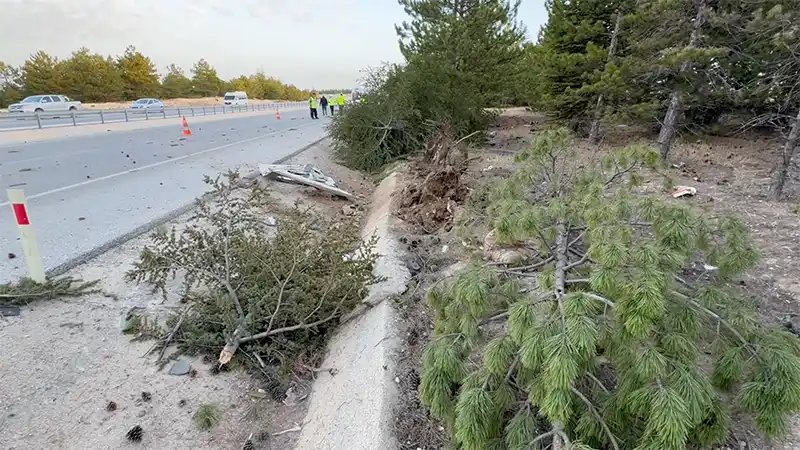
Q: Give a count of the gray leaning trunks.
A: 3